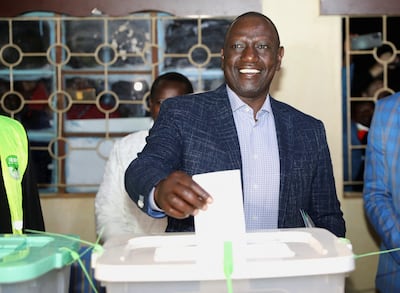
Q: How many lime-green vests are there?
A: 1